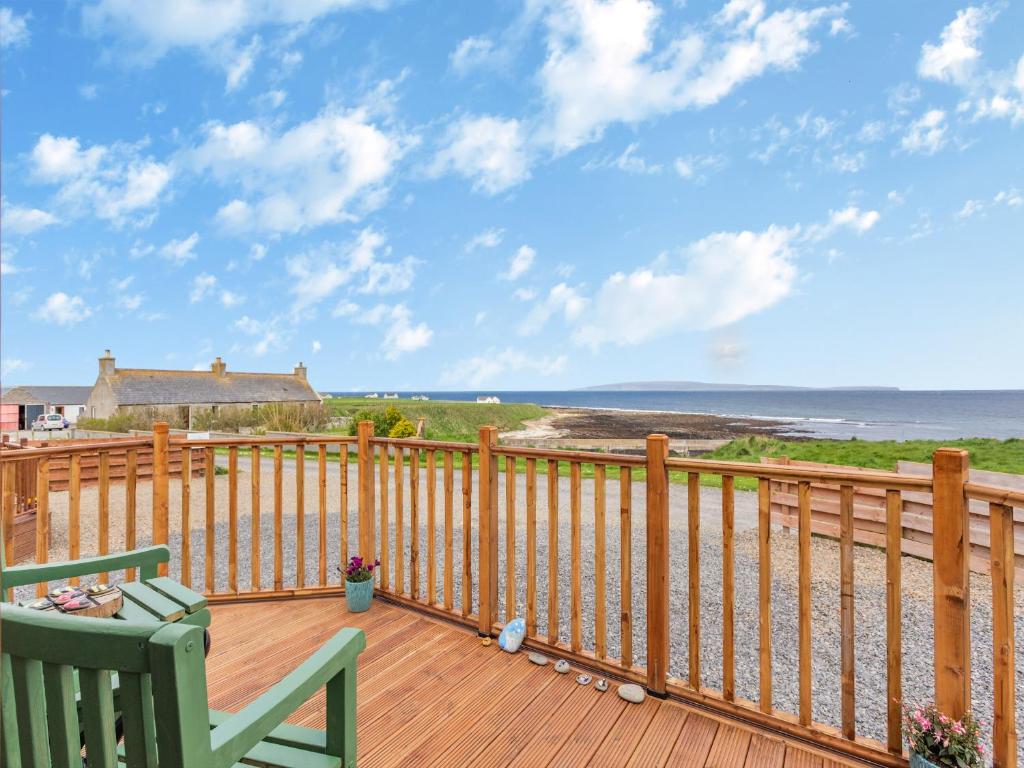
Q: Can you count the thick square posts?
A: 5